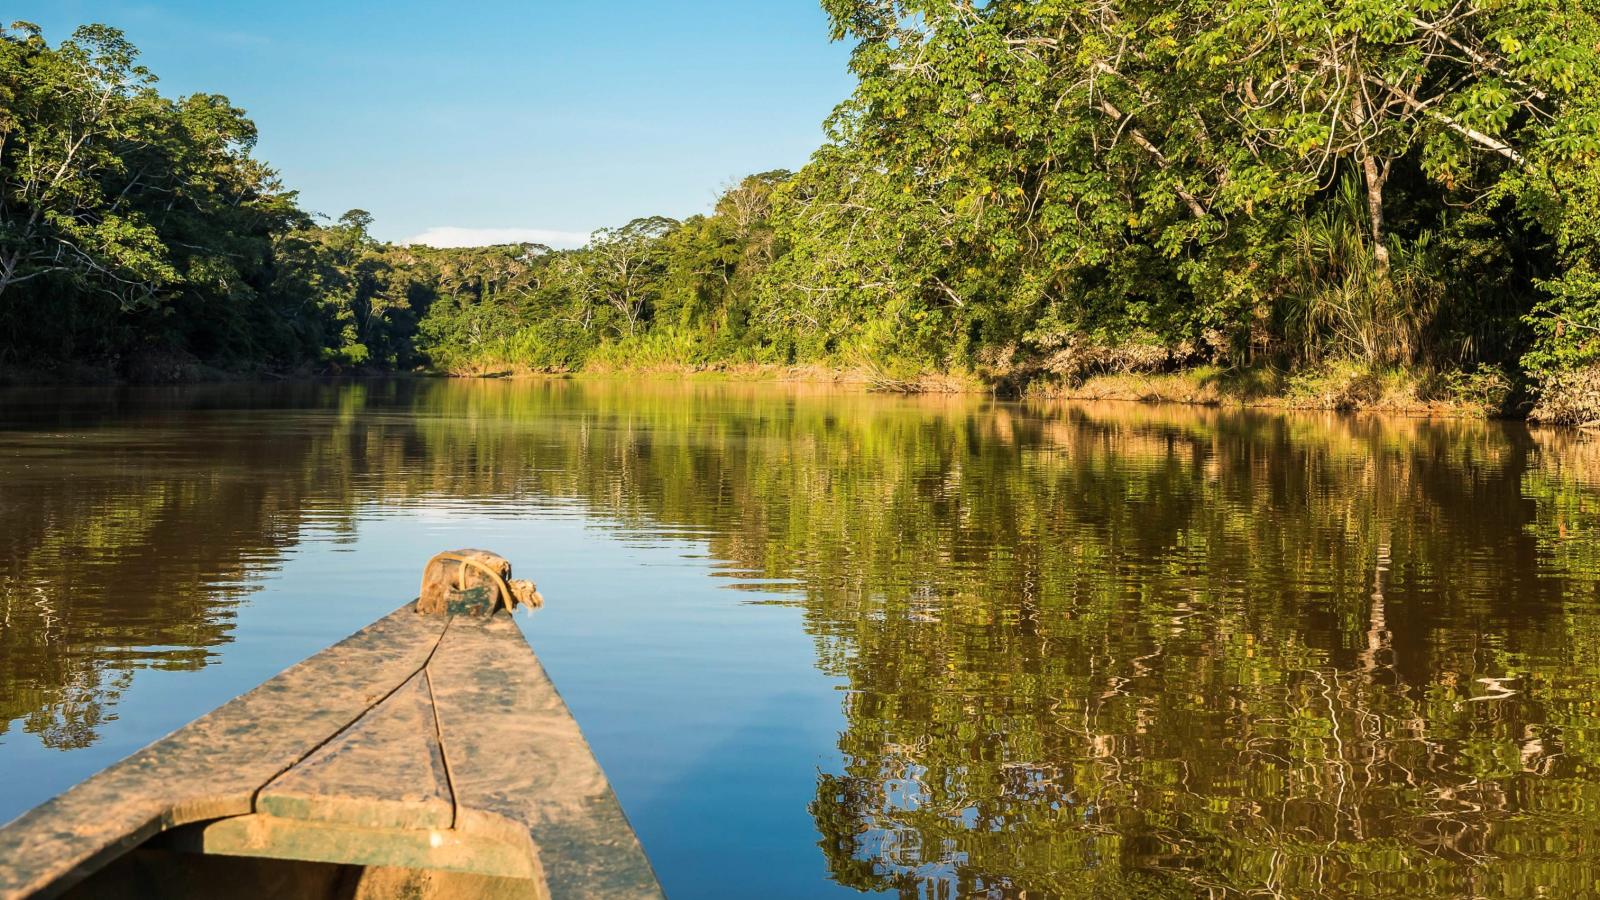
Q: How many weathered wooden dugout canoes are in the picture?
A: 1